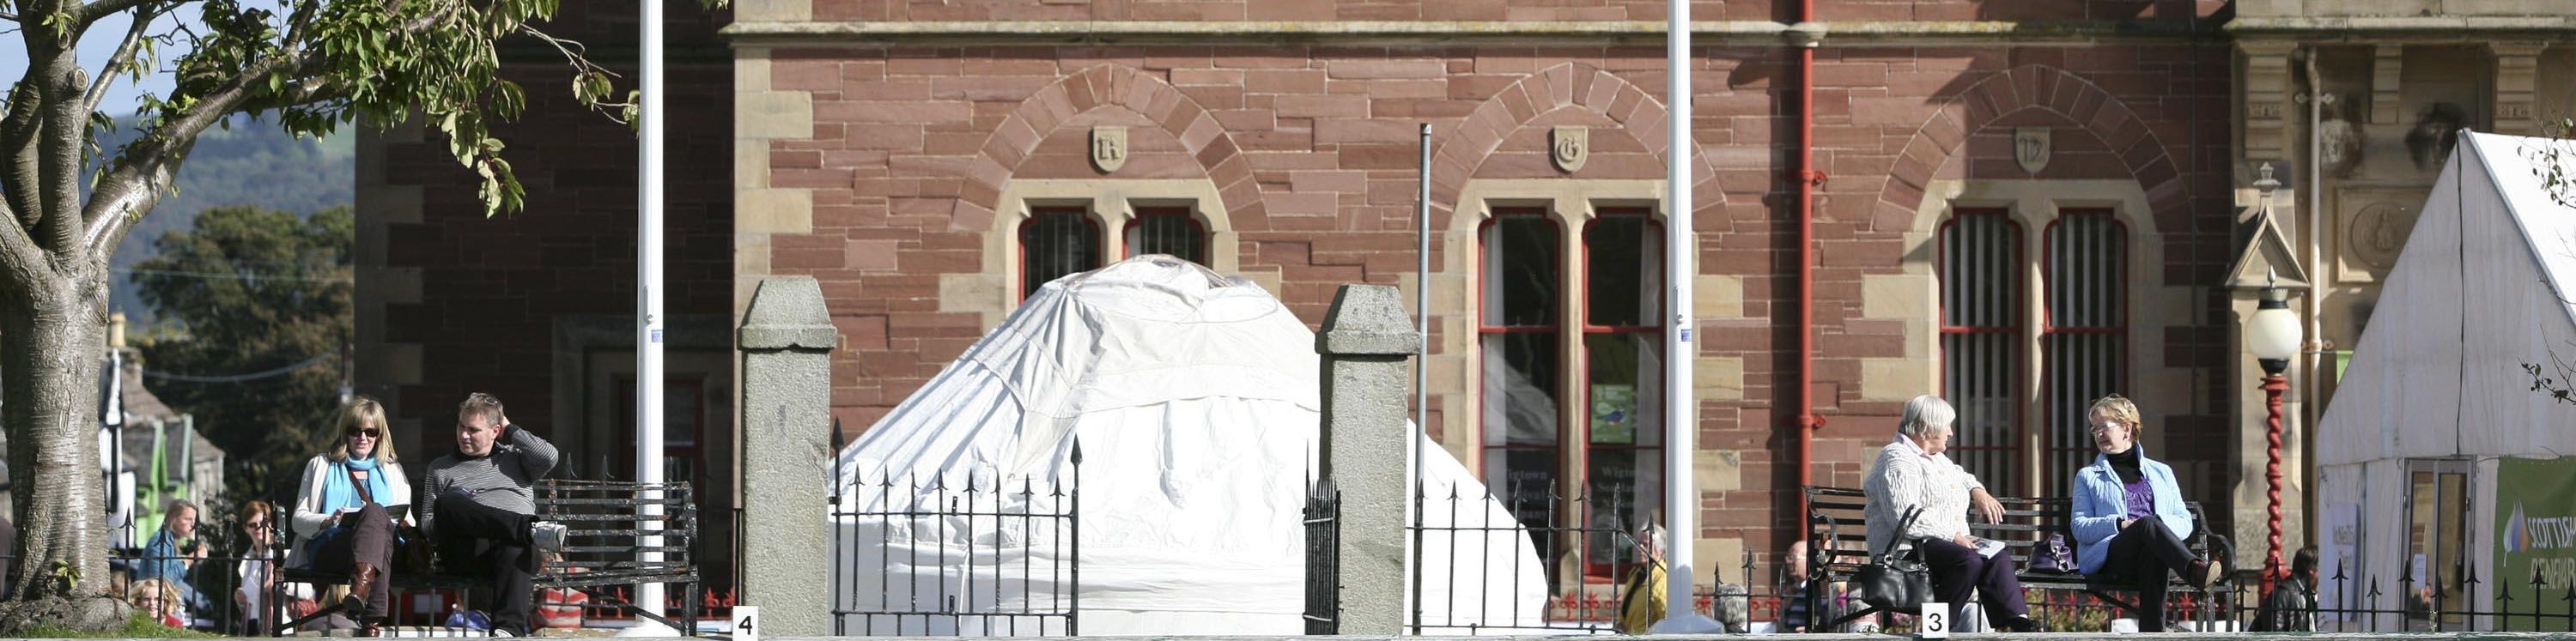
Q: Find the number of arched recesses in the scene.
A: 3